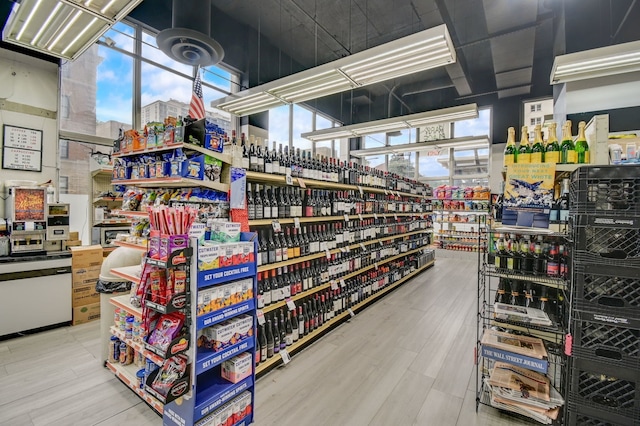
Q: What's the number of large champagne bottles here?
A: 6